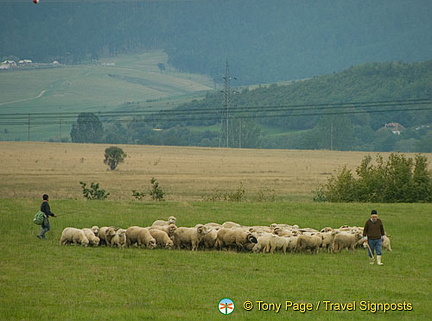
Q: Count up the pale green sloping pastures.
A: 1